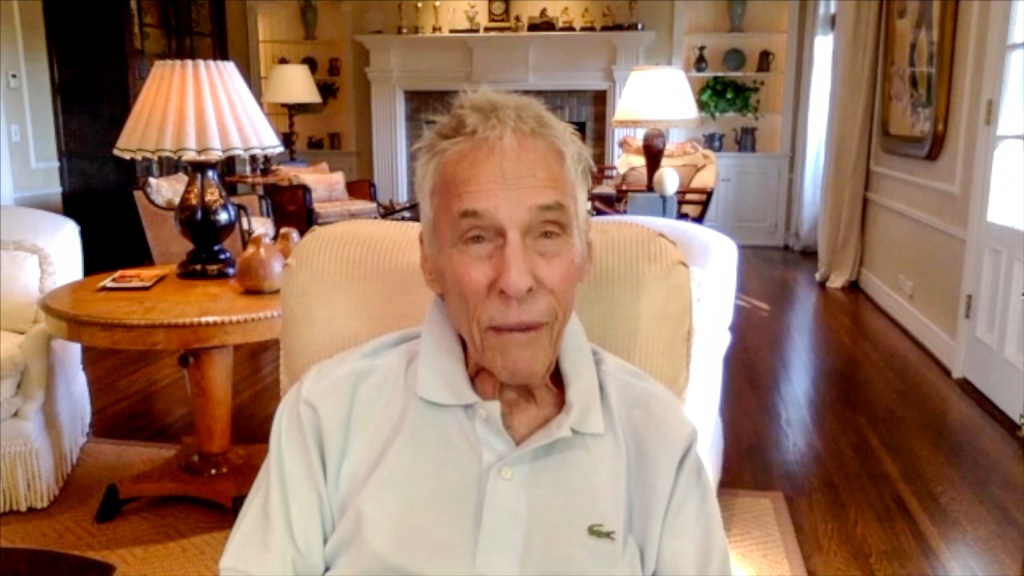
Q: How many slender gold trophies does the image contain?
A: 3